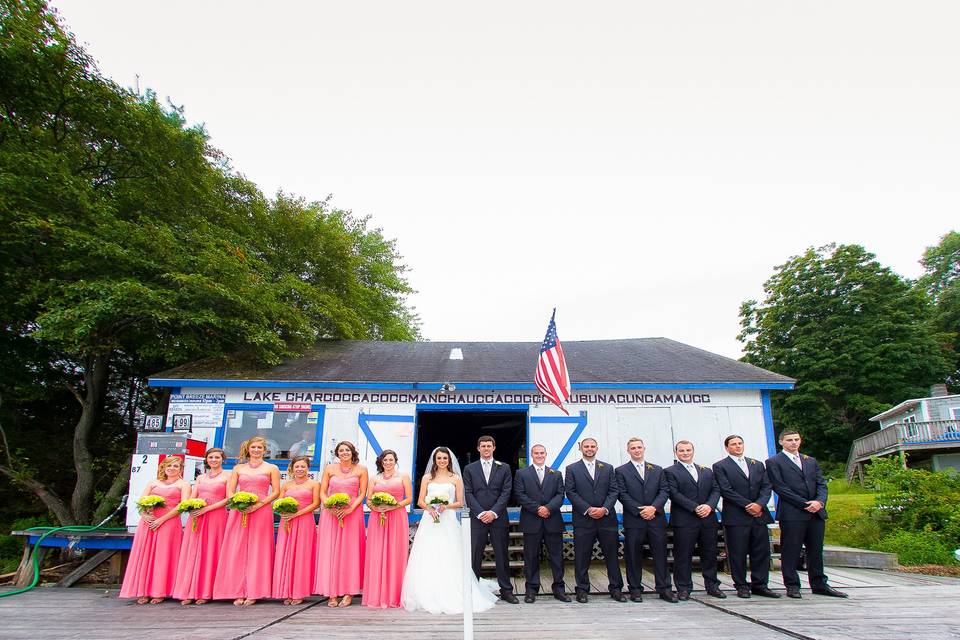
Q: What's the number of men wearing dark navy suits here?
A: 7